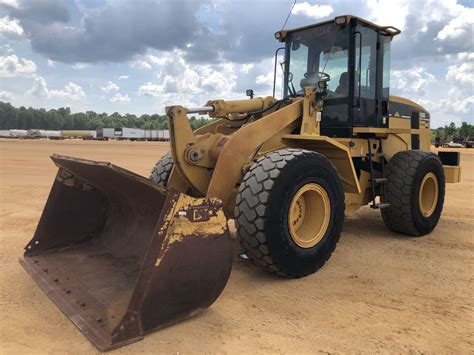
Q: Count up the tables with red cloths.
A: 0